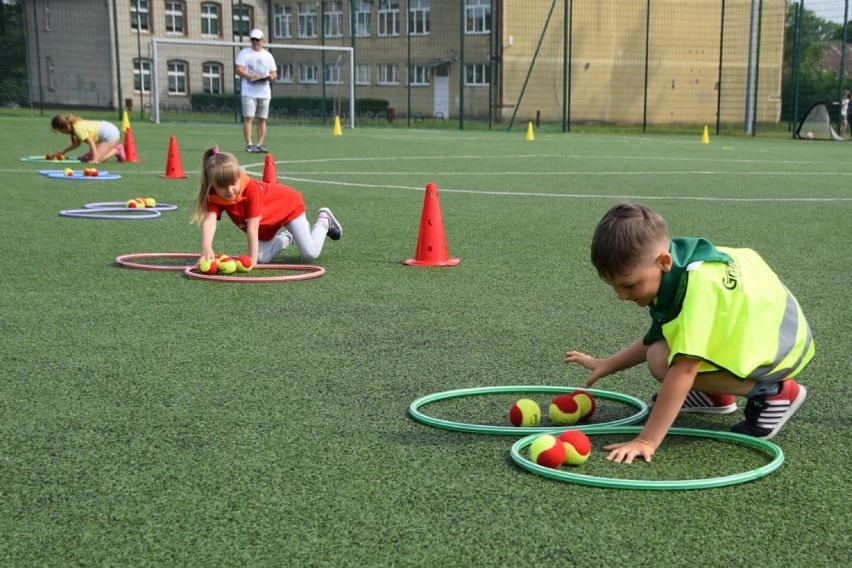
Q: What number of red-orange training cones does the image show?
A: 4